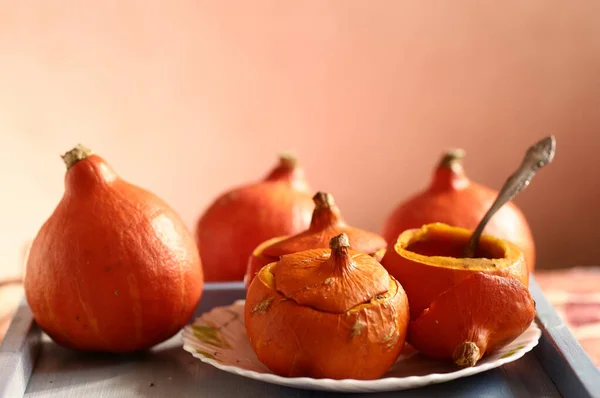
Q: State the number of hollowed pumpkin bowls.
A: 3